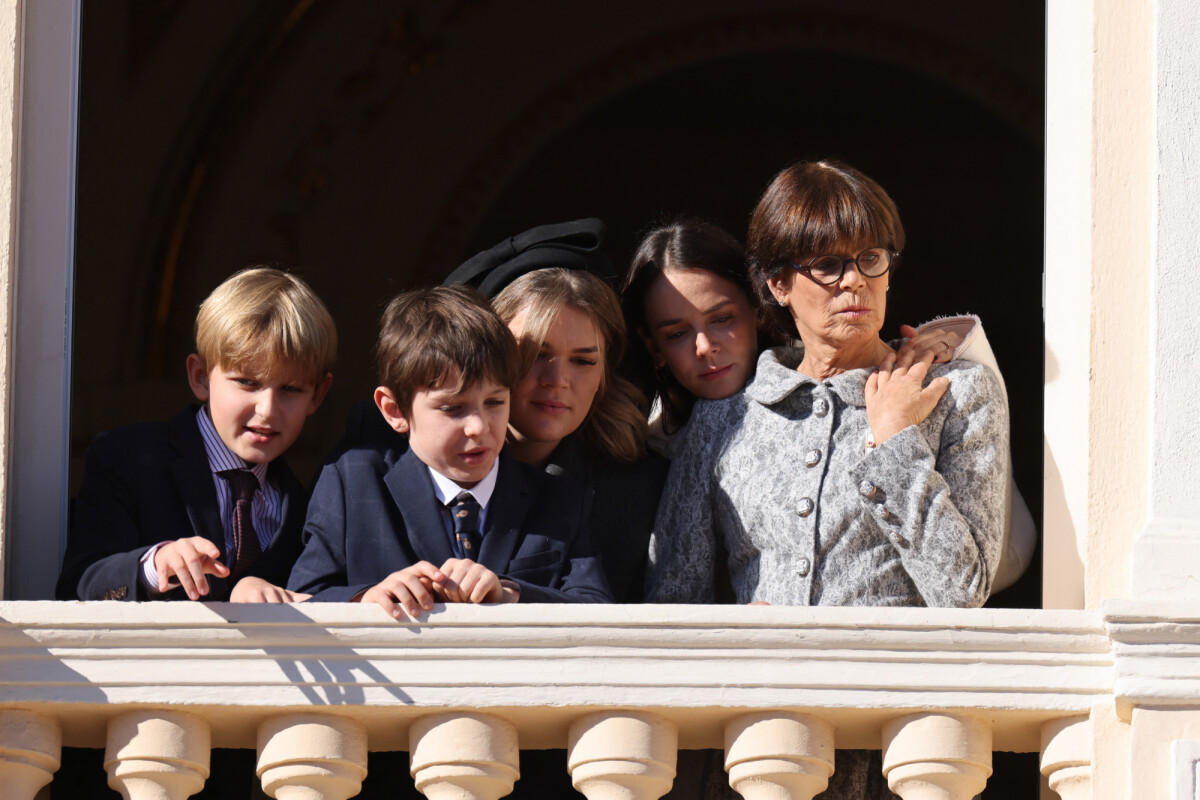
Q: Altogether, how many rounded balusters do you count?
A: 8